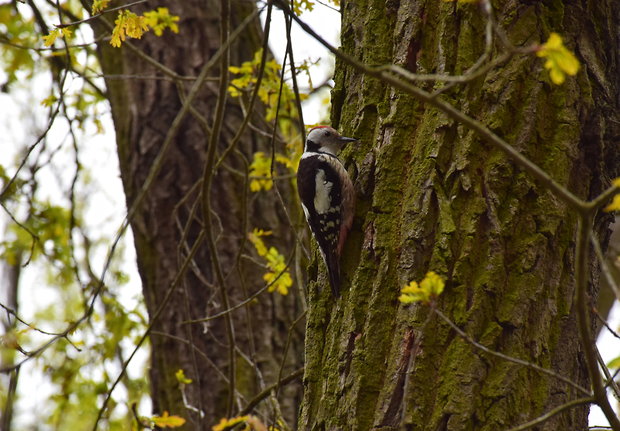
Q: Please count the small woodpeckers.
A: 1